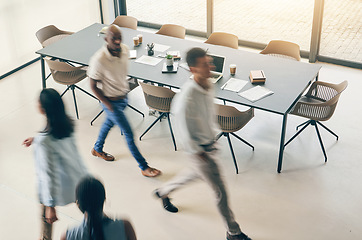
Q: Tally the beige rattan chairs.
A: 10